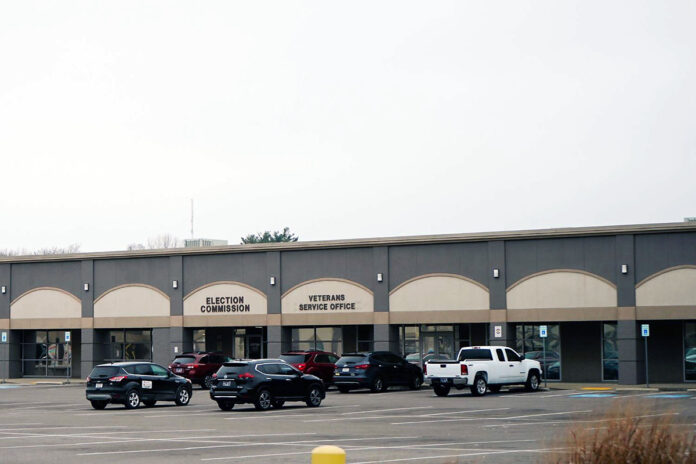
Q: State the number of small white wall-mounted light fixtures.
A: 7